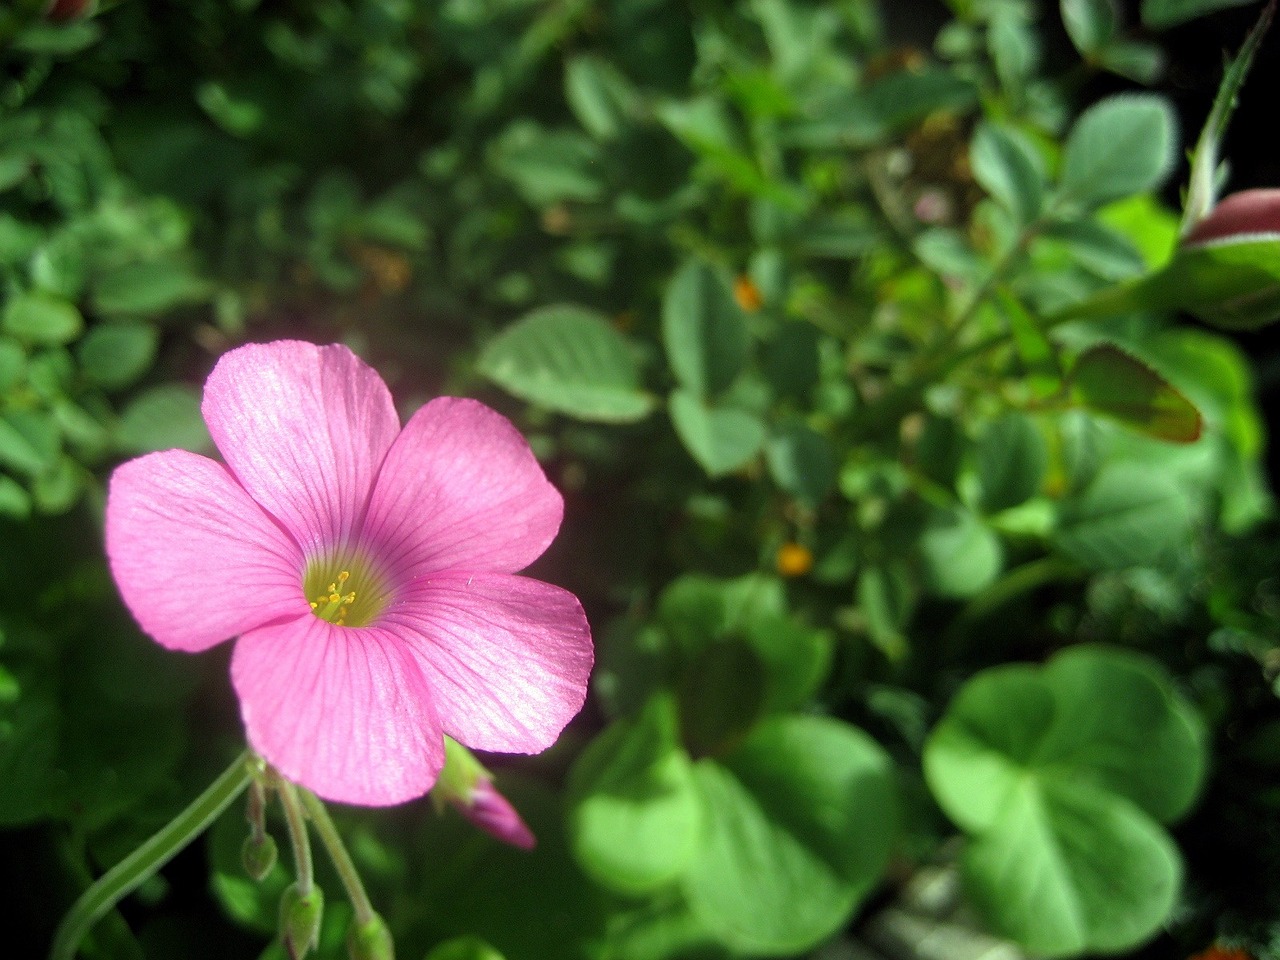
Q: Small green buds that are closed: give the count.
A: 3